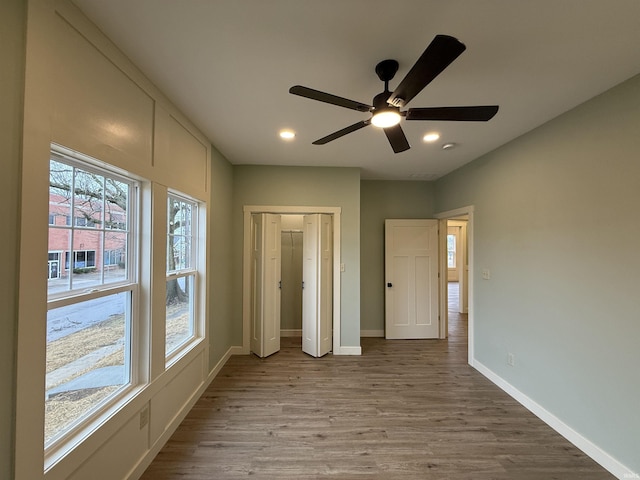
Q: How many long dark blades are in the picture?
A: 5